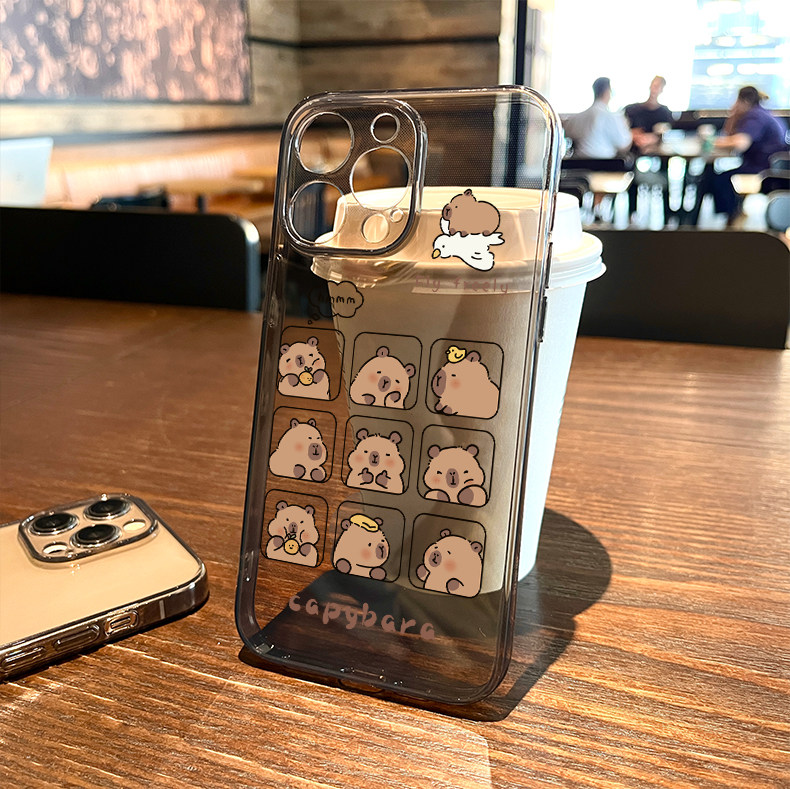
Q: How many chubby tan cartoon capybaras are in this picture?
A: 10